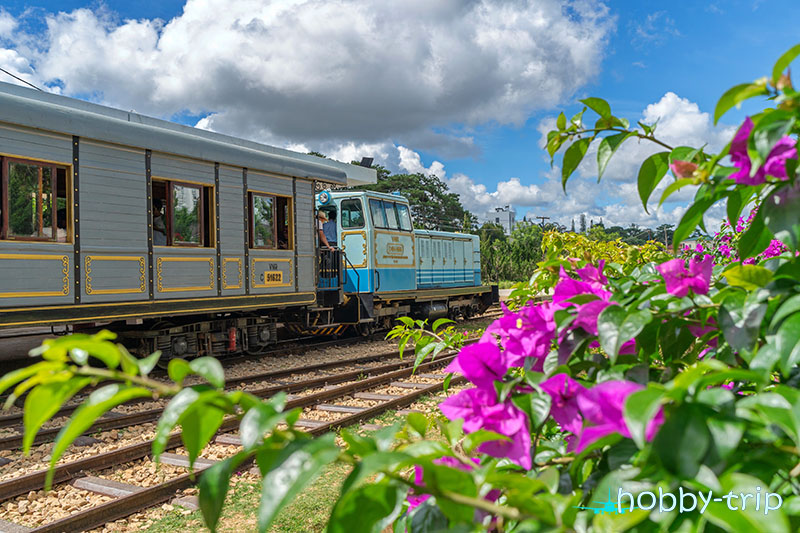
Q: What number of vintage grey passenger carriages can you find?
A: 1